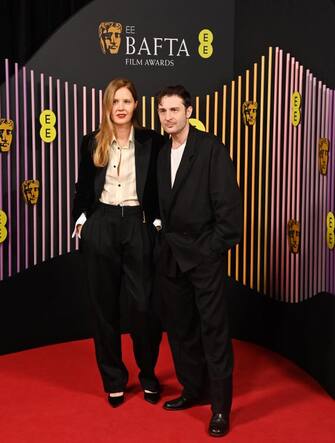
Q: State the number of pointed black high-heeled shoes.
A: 2